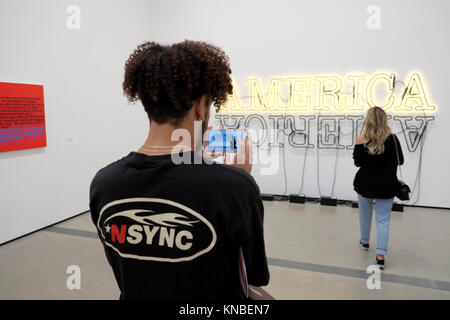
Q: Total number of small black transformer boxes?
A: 5